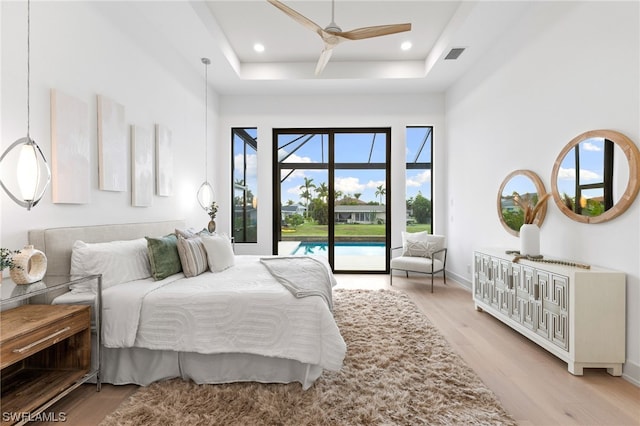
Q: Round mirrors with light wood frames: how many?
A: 2